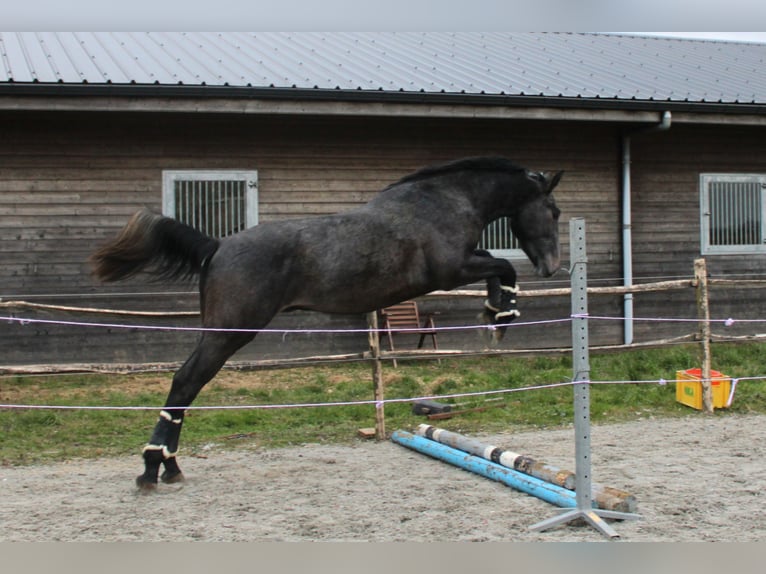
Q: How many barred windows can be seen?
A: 3